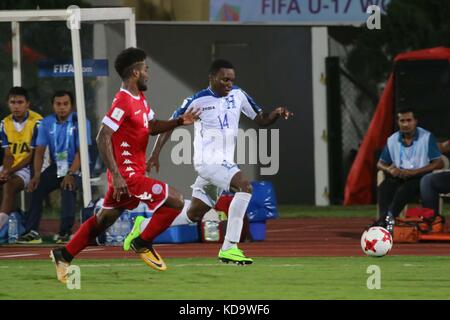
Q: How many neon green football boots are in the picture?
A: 2